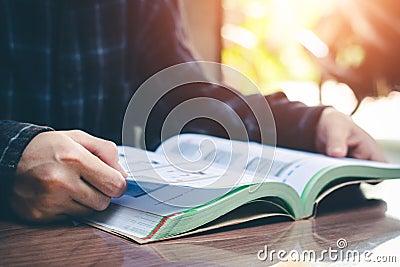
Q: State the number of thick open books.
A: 1